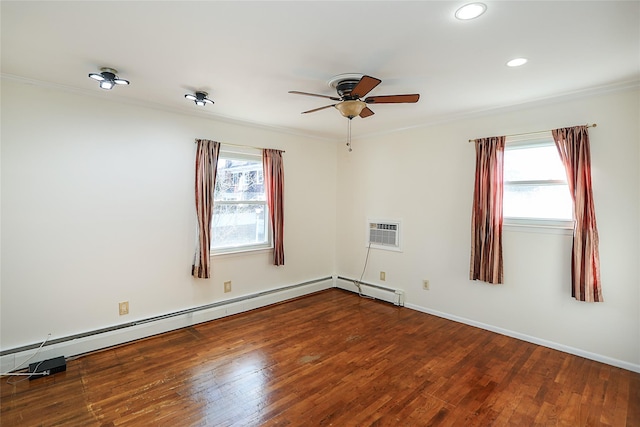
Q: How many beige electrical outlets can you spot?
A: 4